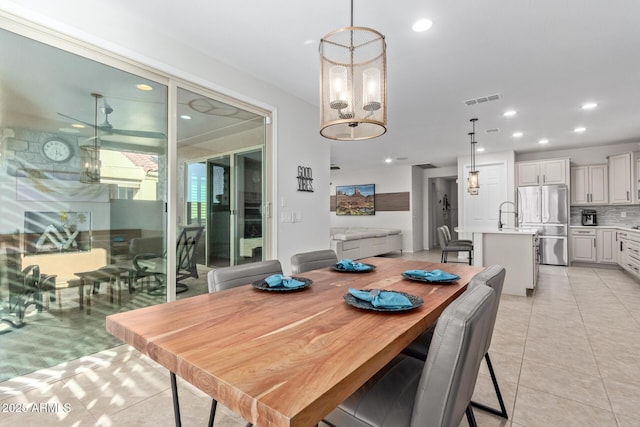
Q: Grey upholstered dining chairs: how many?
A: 4